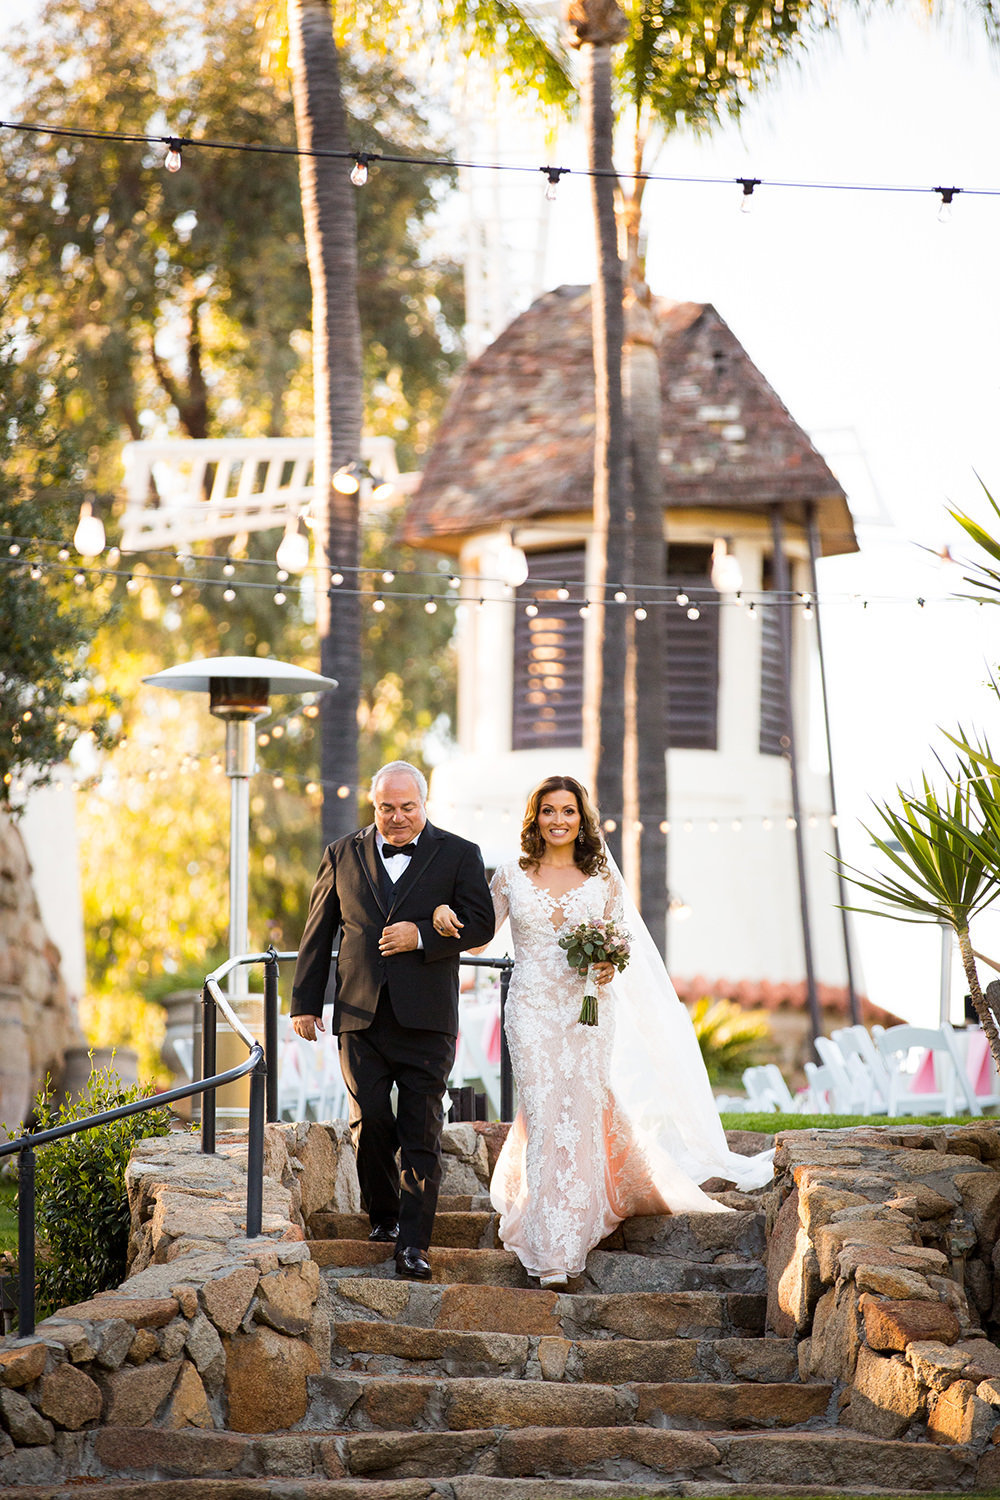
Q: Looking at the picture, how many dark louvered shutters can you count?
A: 3